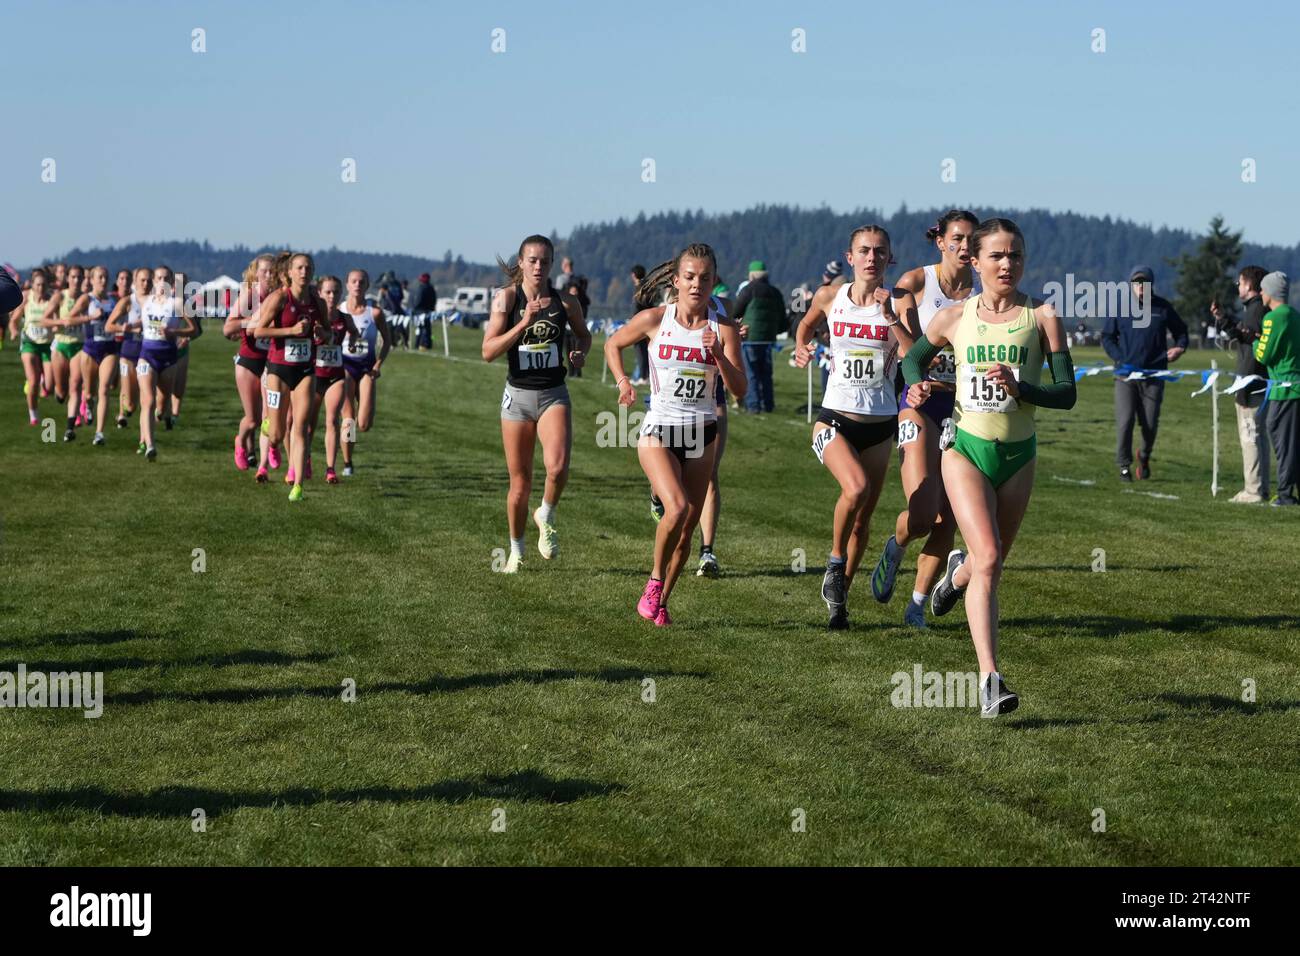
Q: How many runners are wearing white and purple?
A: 5